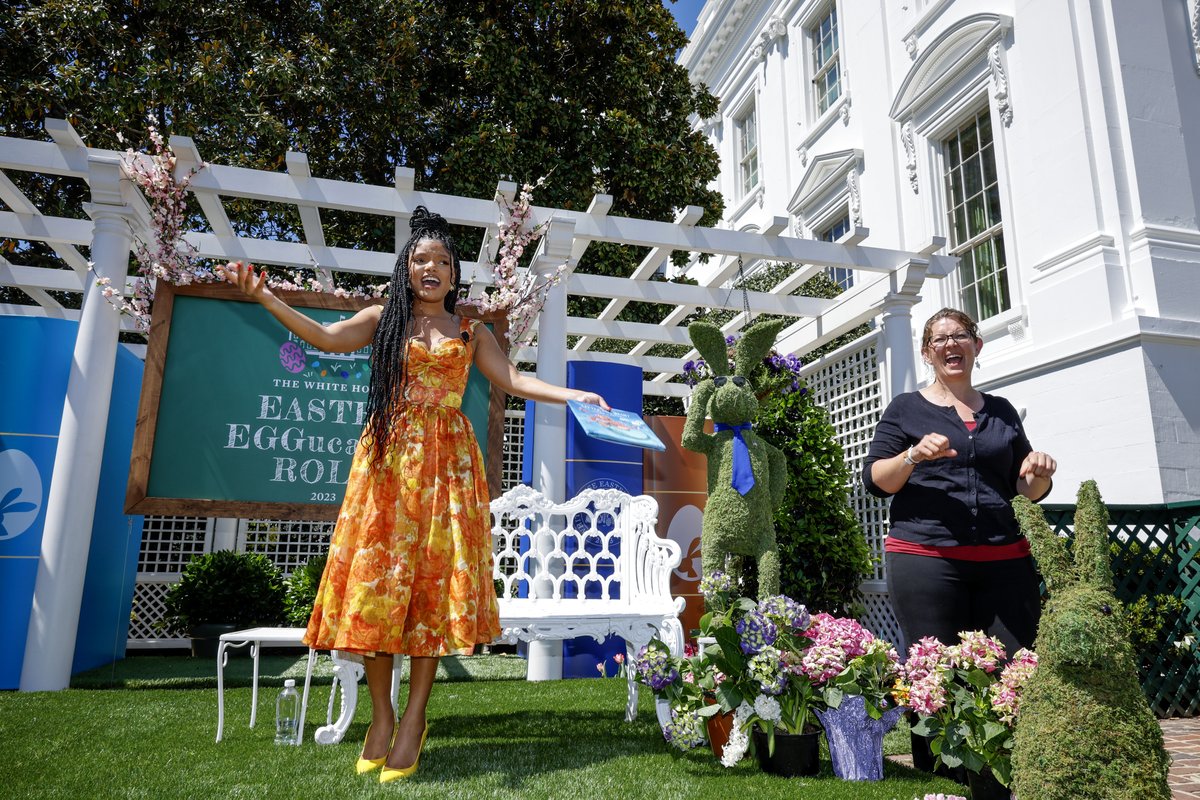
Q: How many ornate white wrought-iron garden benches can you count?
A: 1